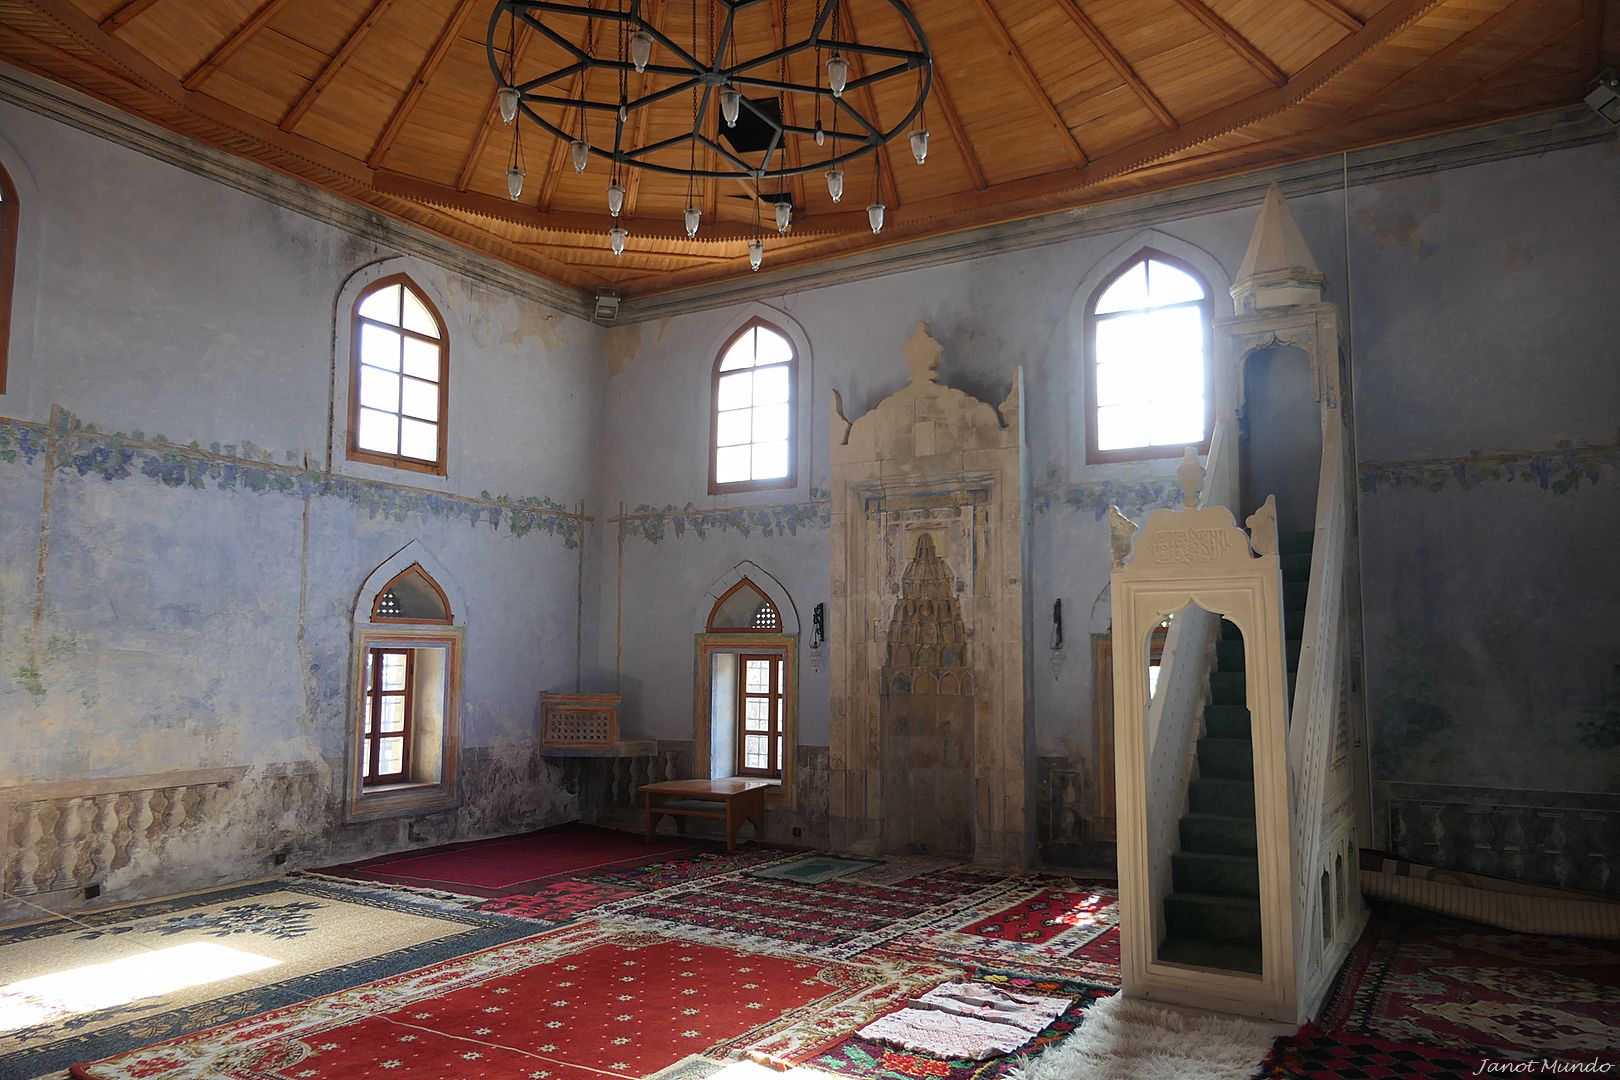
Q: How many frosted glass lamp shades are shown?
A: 14